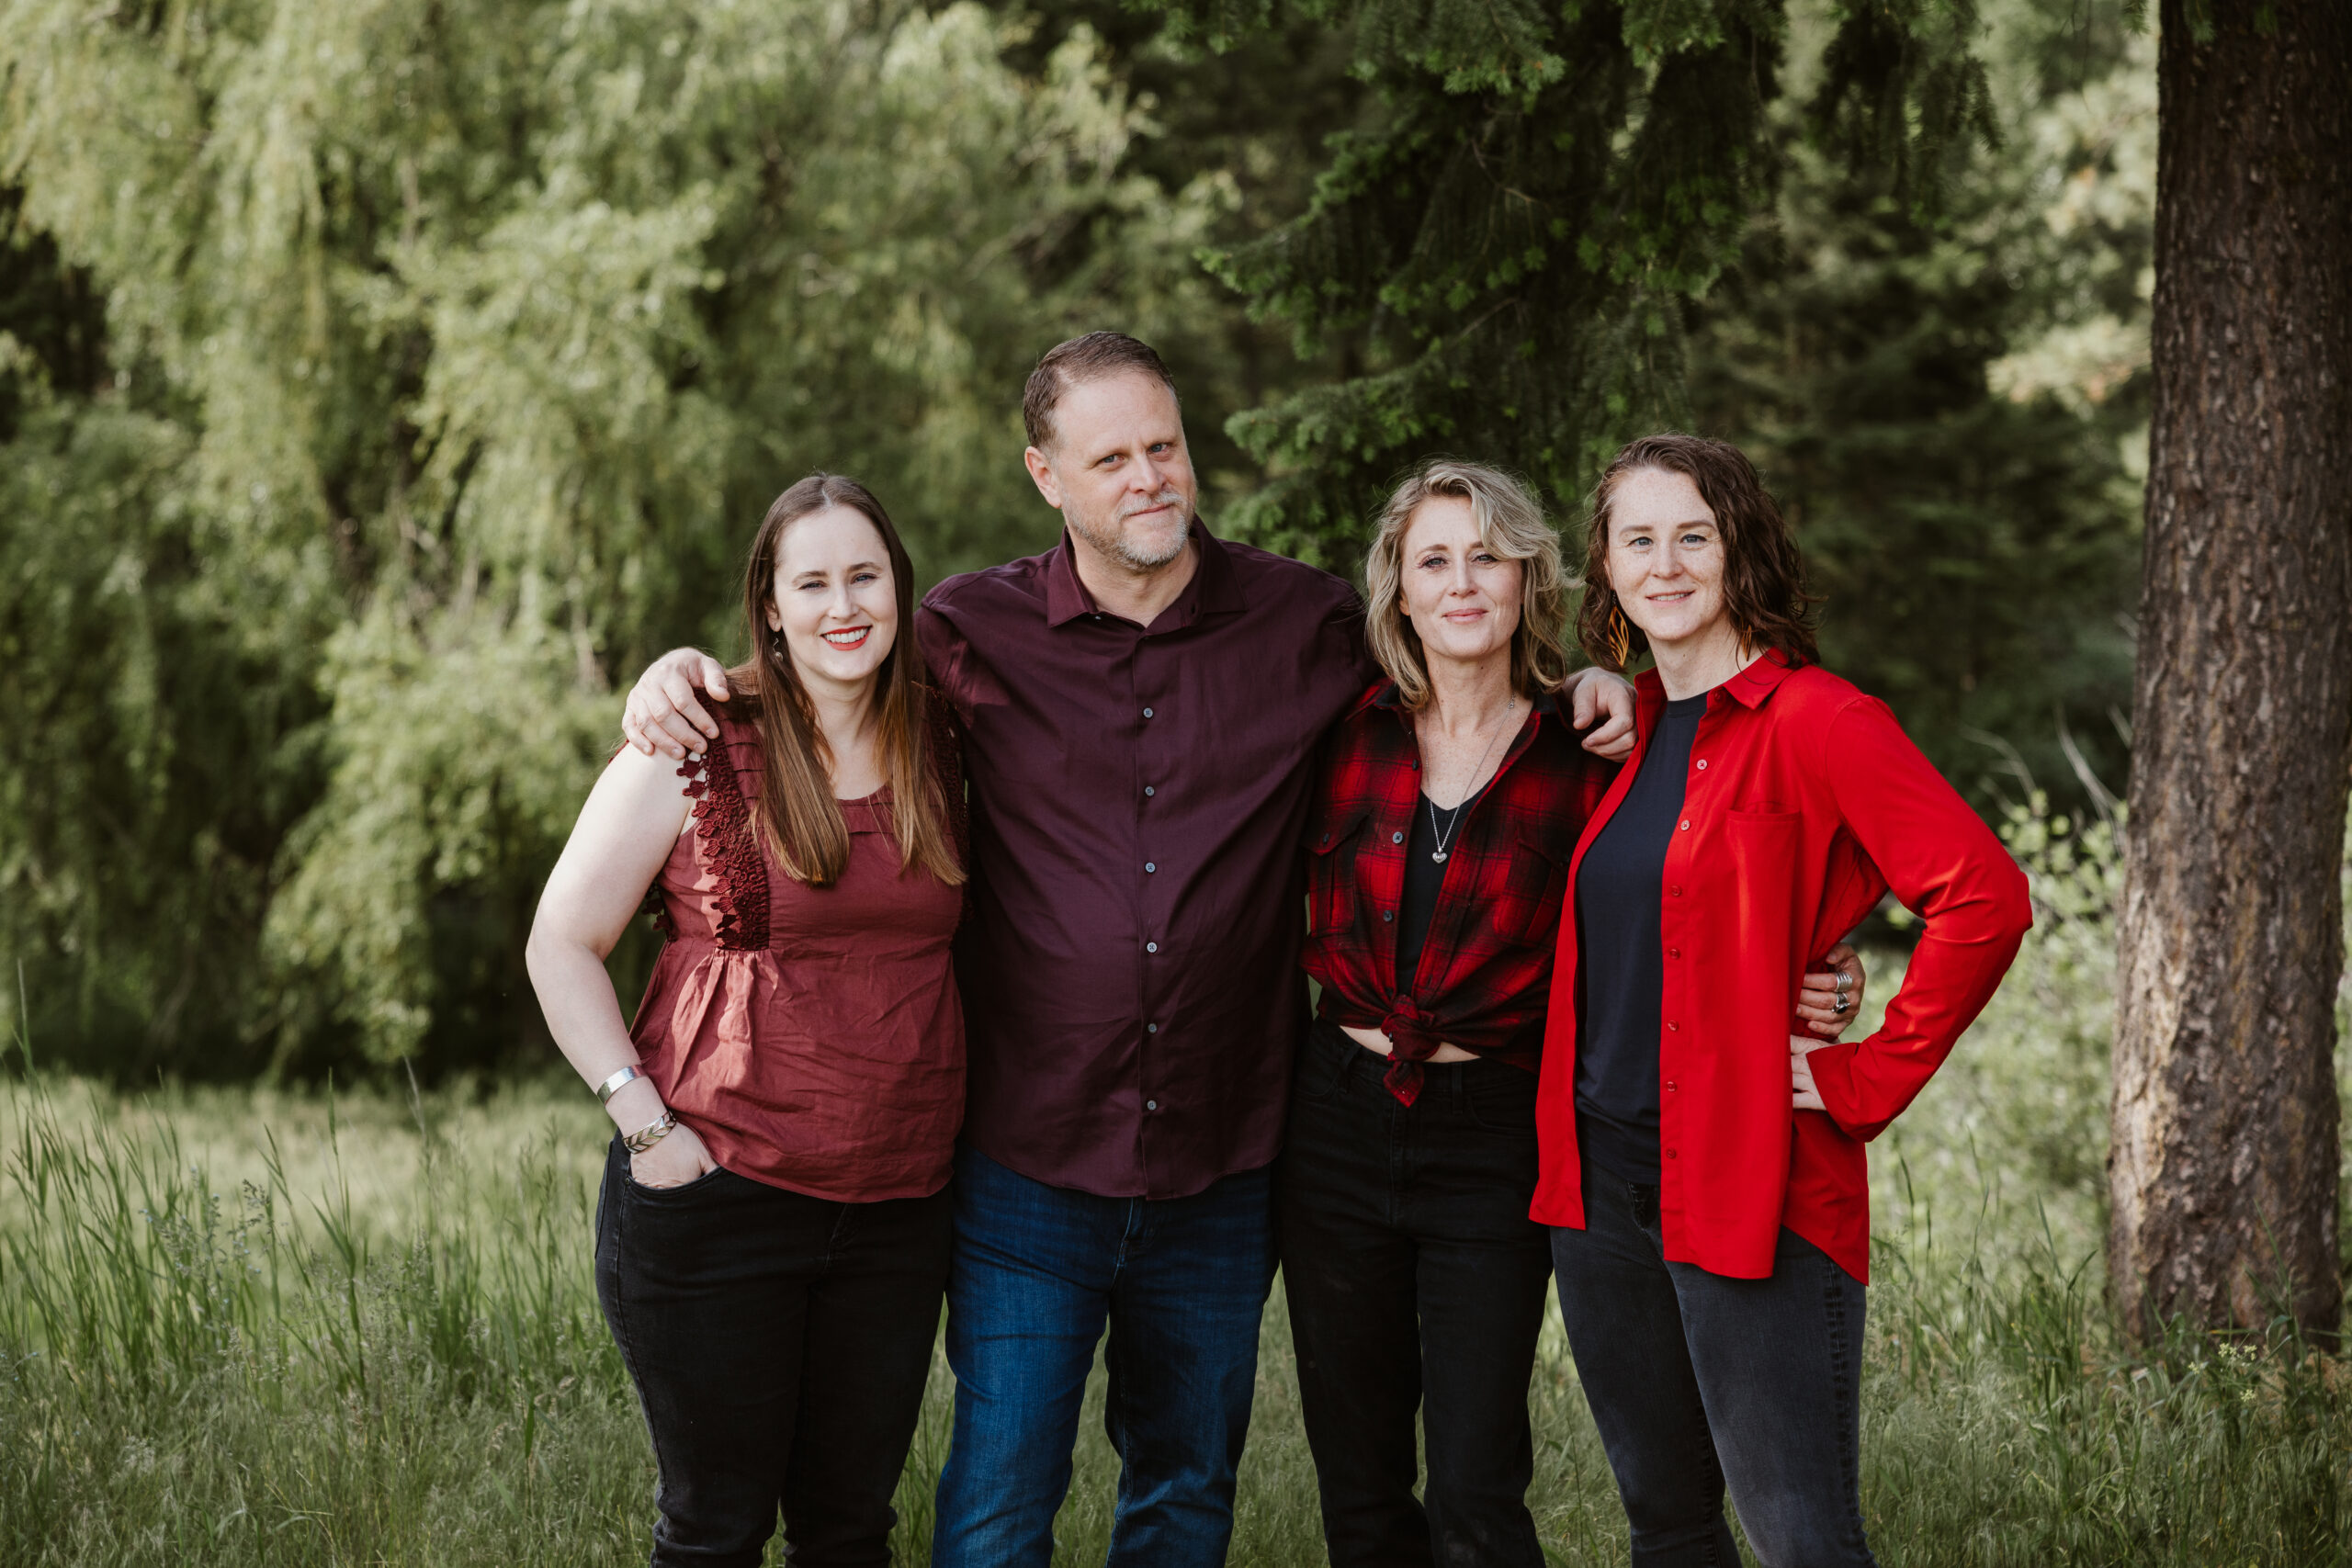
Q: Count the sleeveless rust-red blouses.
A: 1